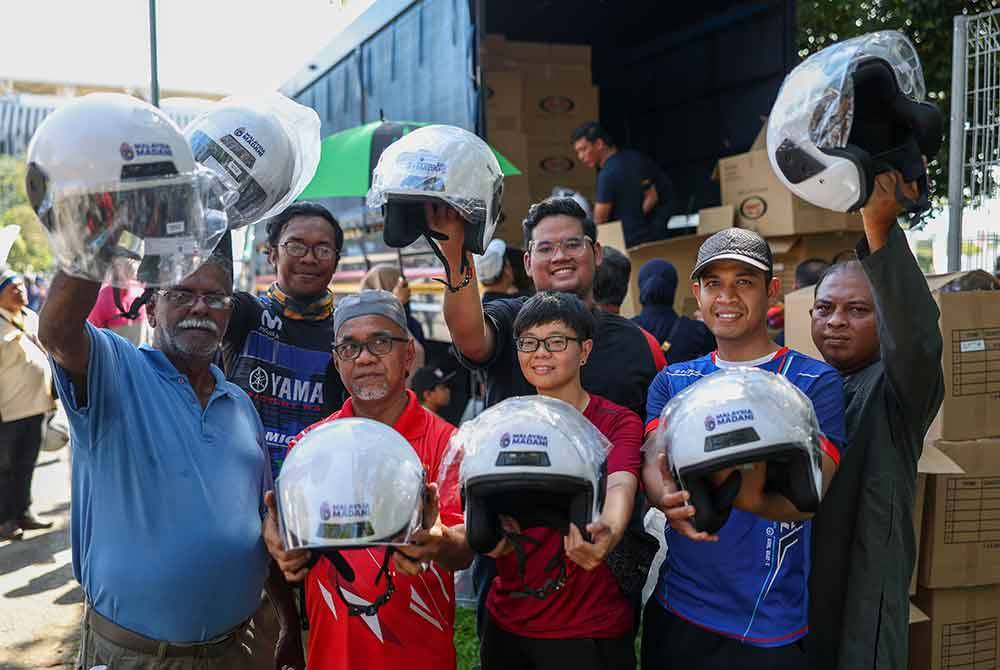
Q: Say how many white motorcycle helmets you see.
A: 7